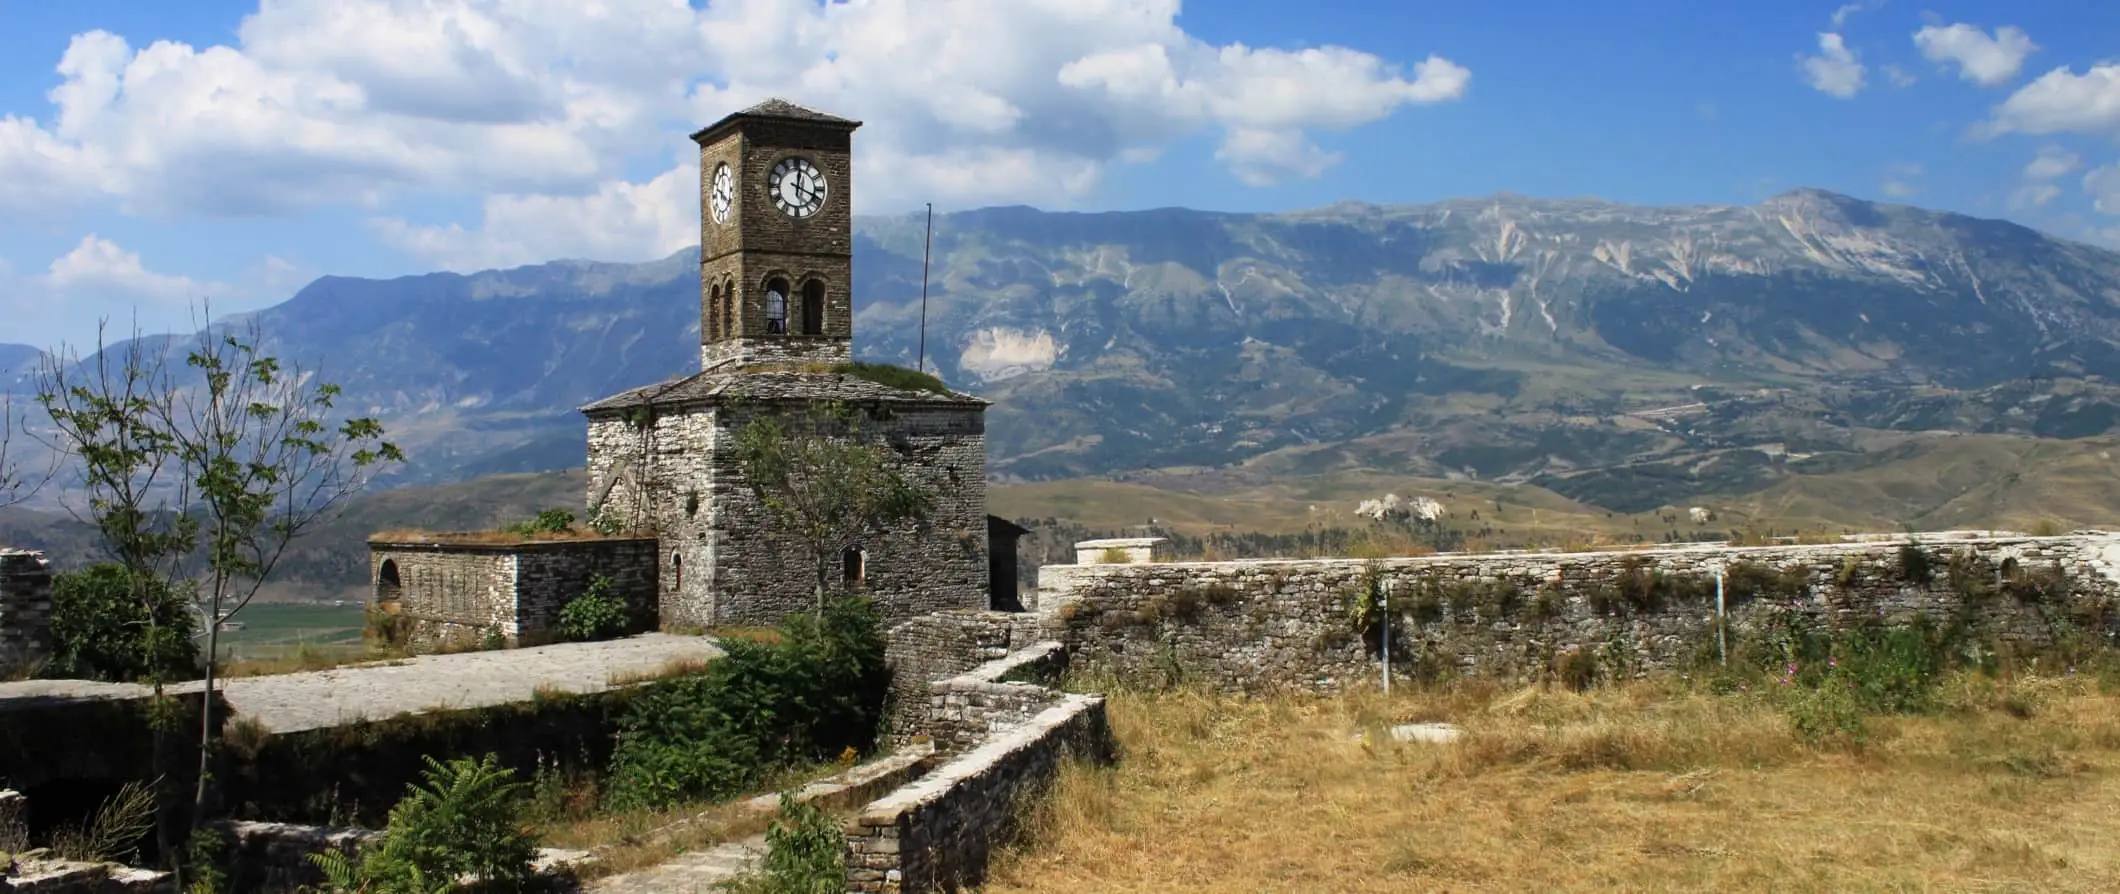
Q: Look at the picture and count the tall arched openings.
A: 4